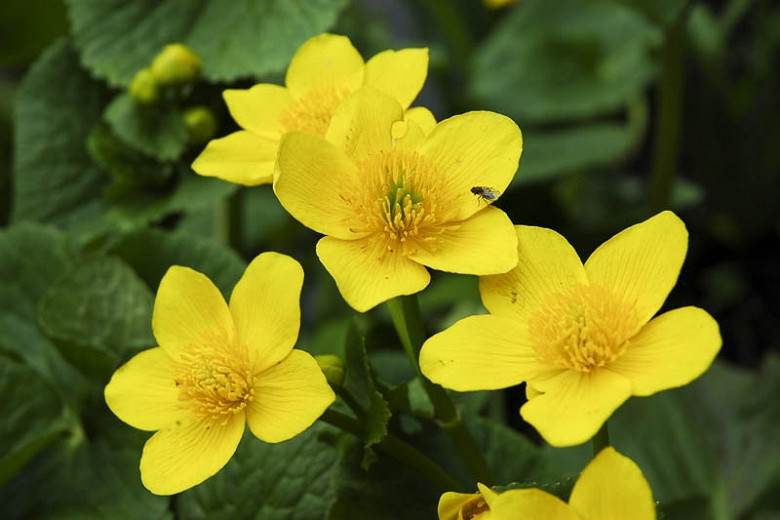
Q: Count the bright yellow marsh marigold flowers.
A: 5